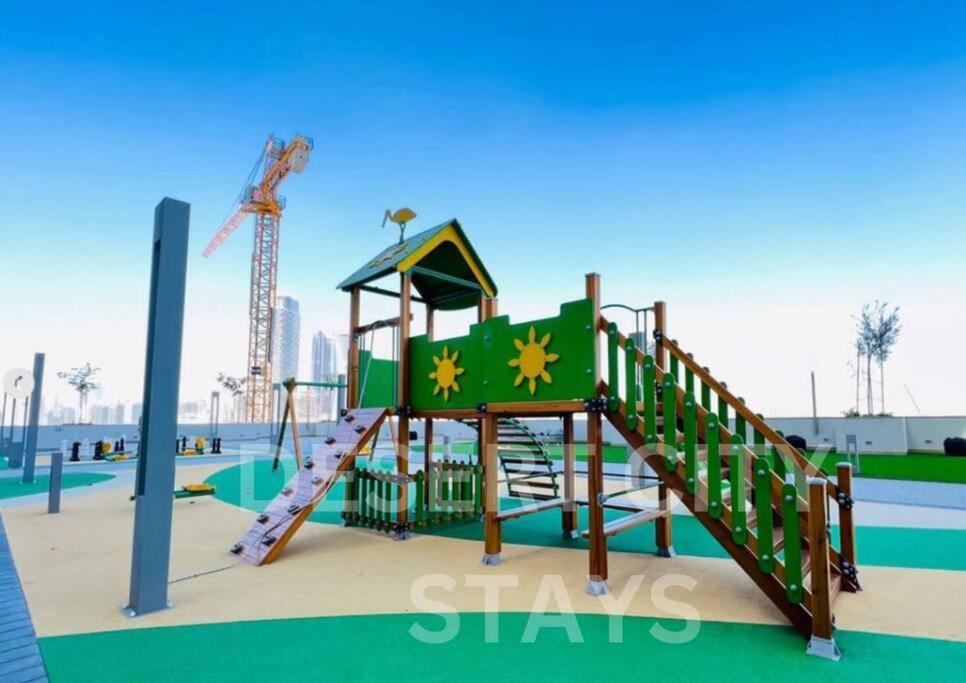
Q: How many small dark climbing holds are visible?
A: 11